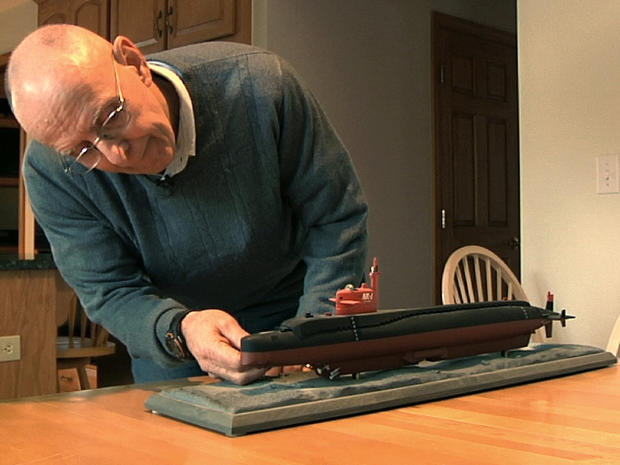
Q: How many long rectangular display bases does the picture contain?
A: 1